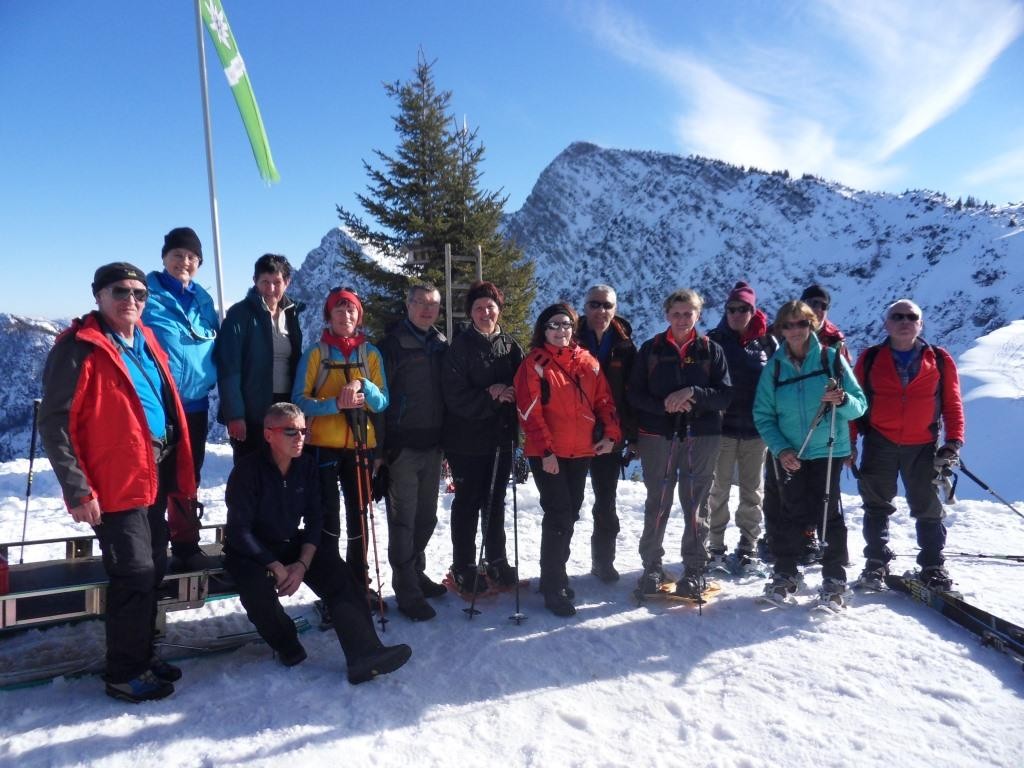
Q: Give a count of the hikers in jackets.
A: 14